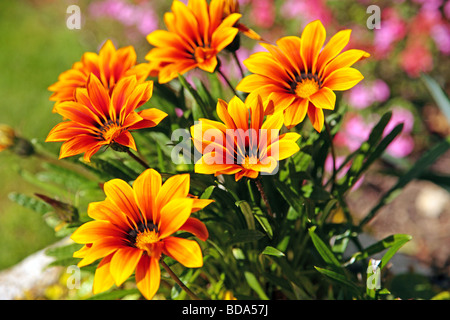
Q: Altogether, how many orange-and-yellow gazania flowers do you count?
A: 6